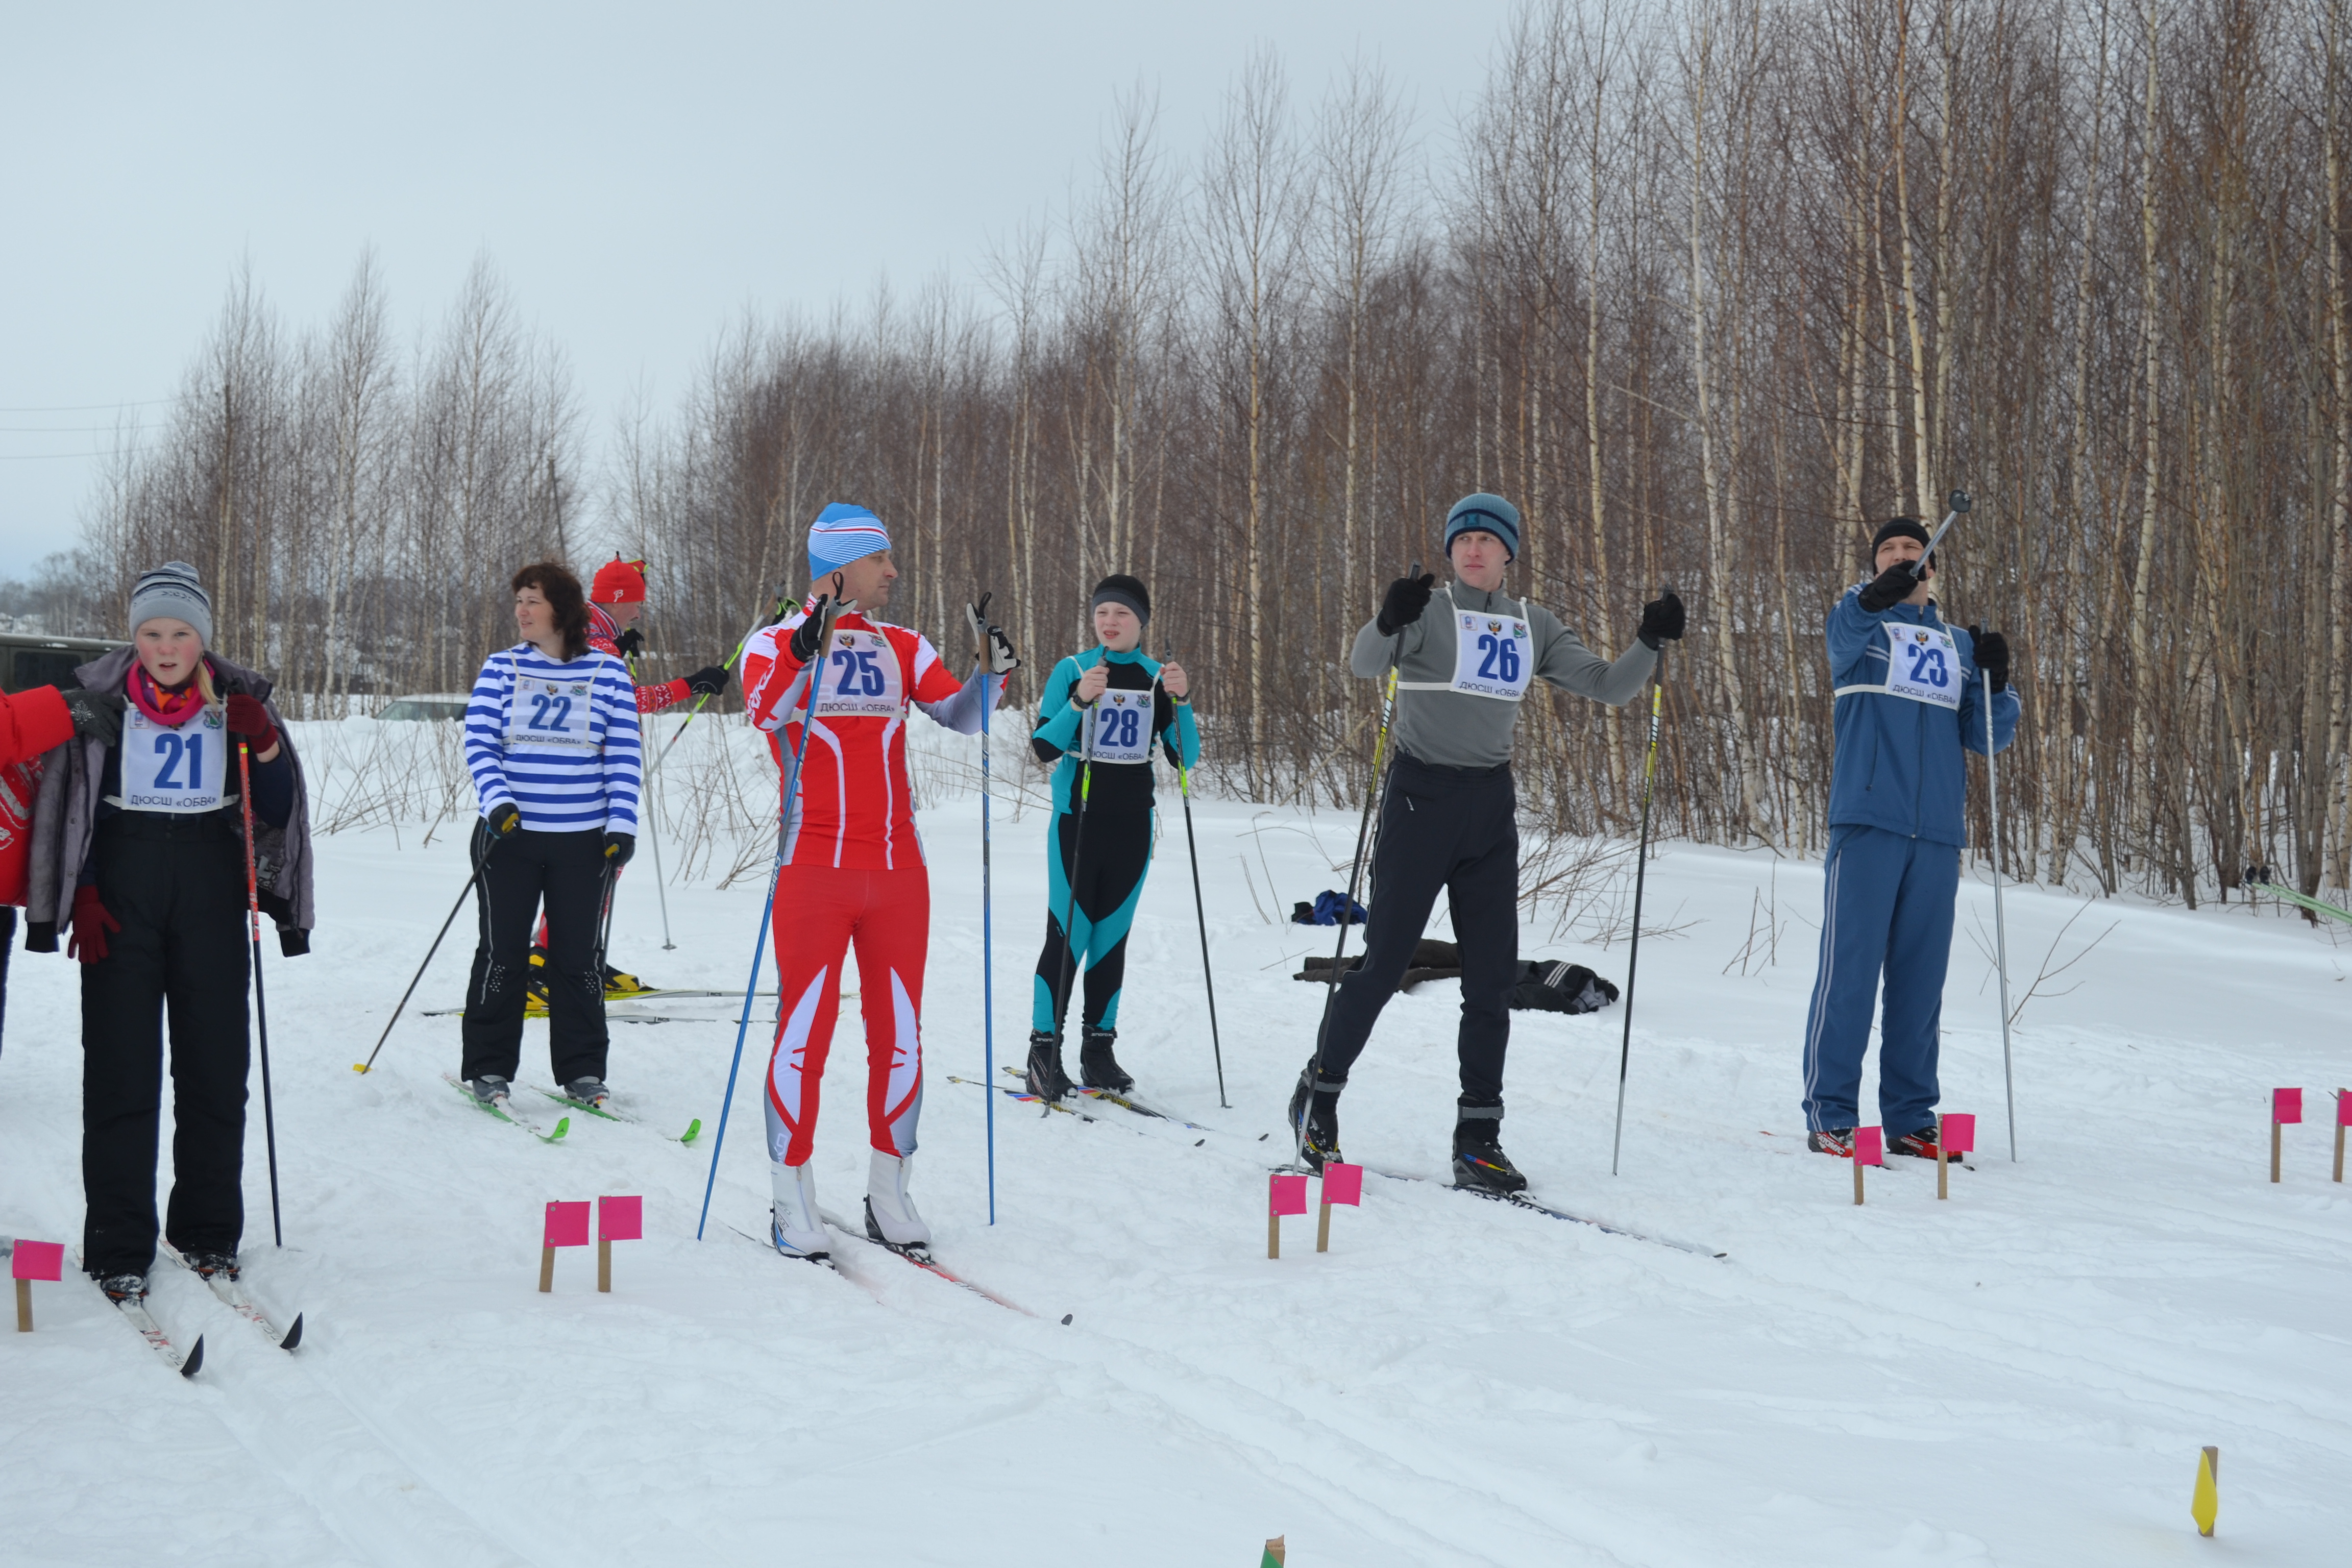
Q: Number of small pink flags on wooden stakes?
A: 9